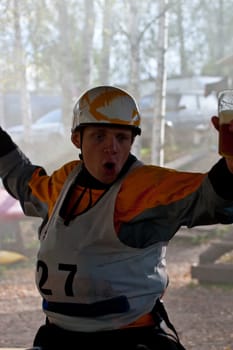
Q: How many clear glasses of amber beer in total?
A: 1